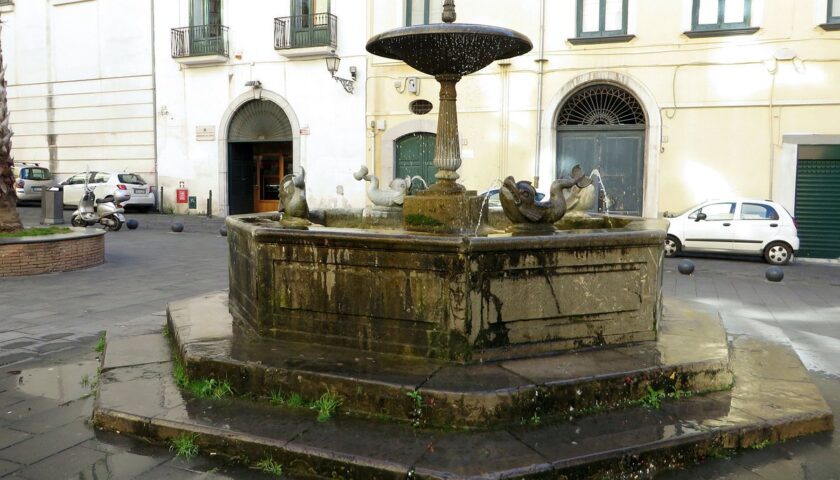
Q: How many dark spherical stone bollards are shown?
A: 5